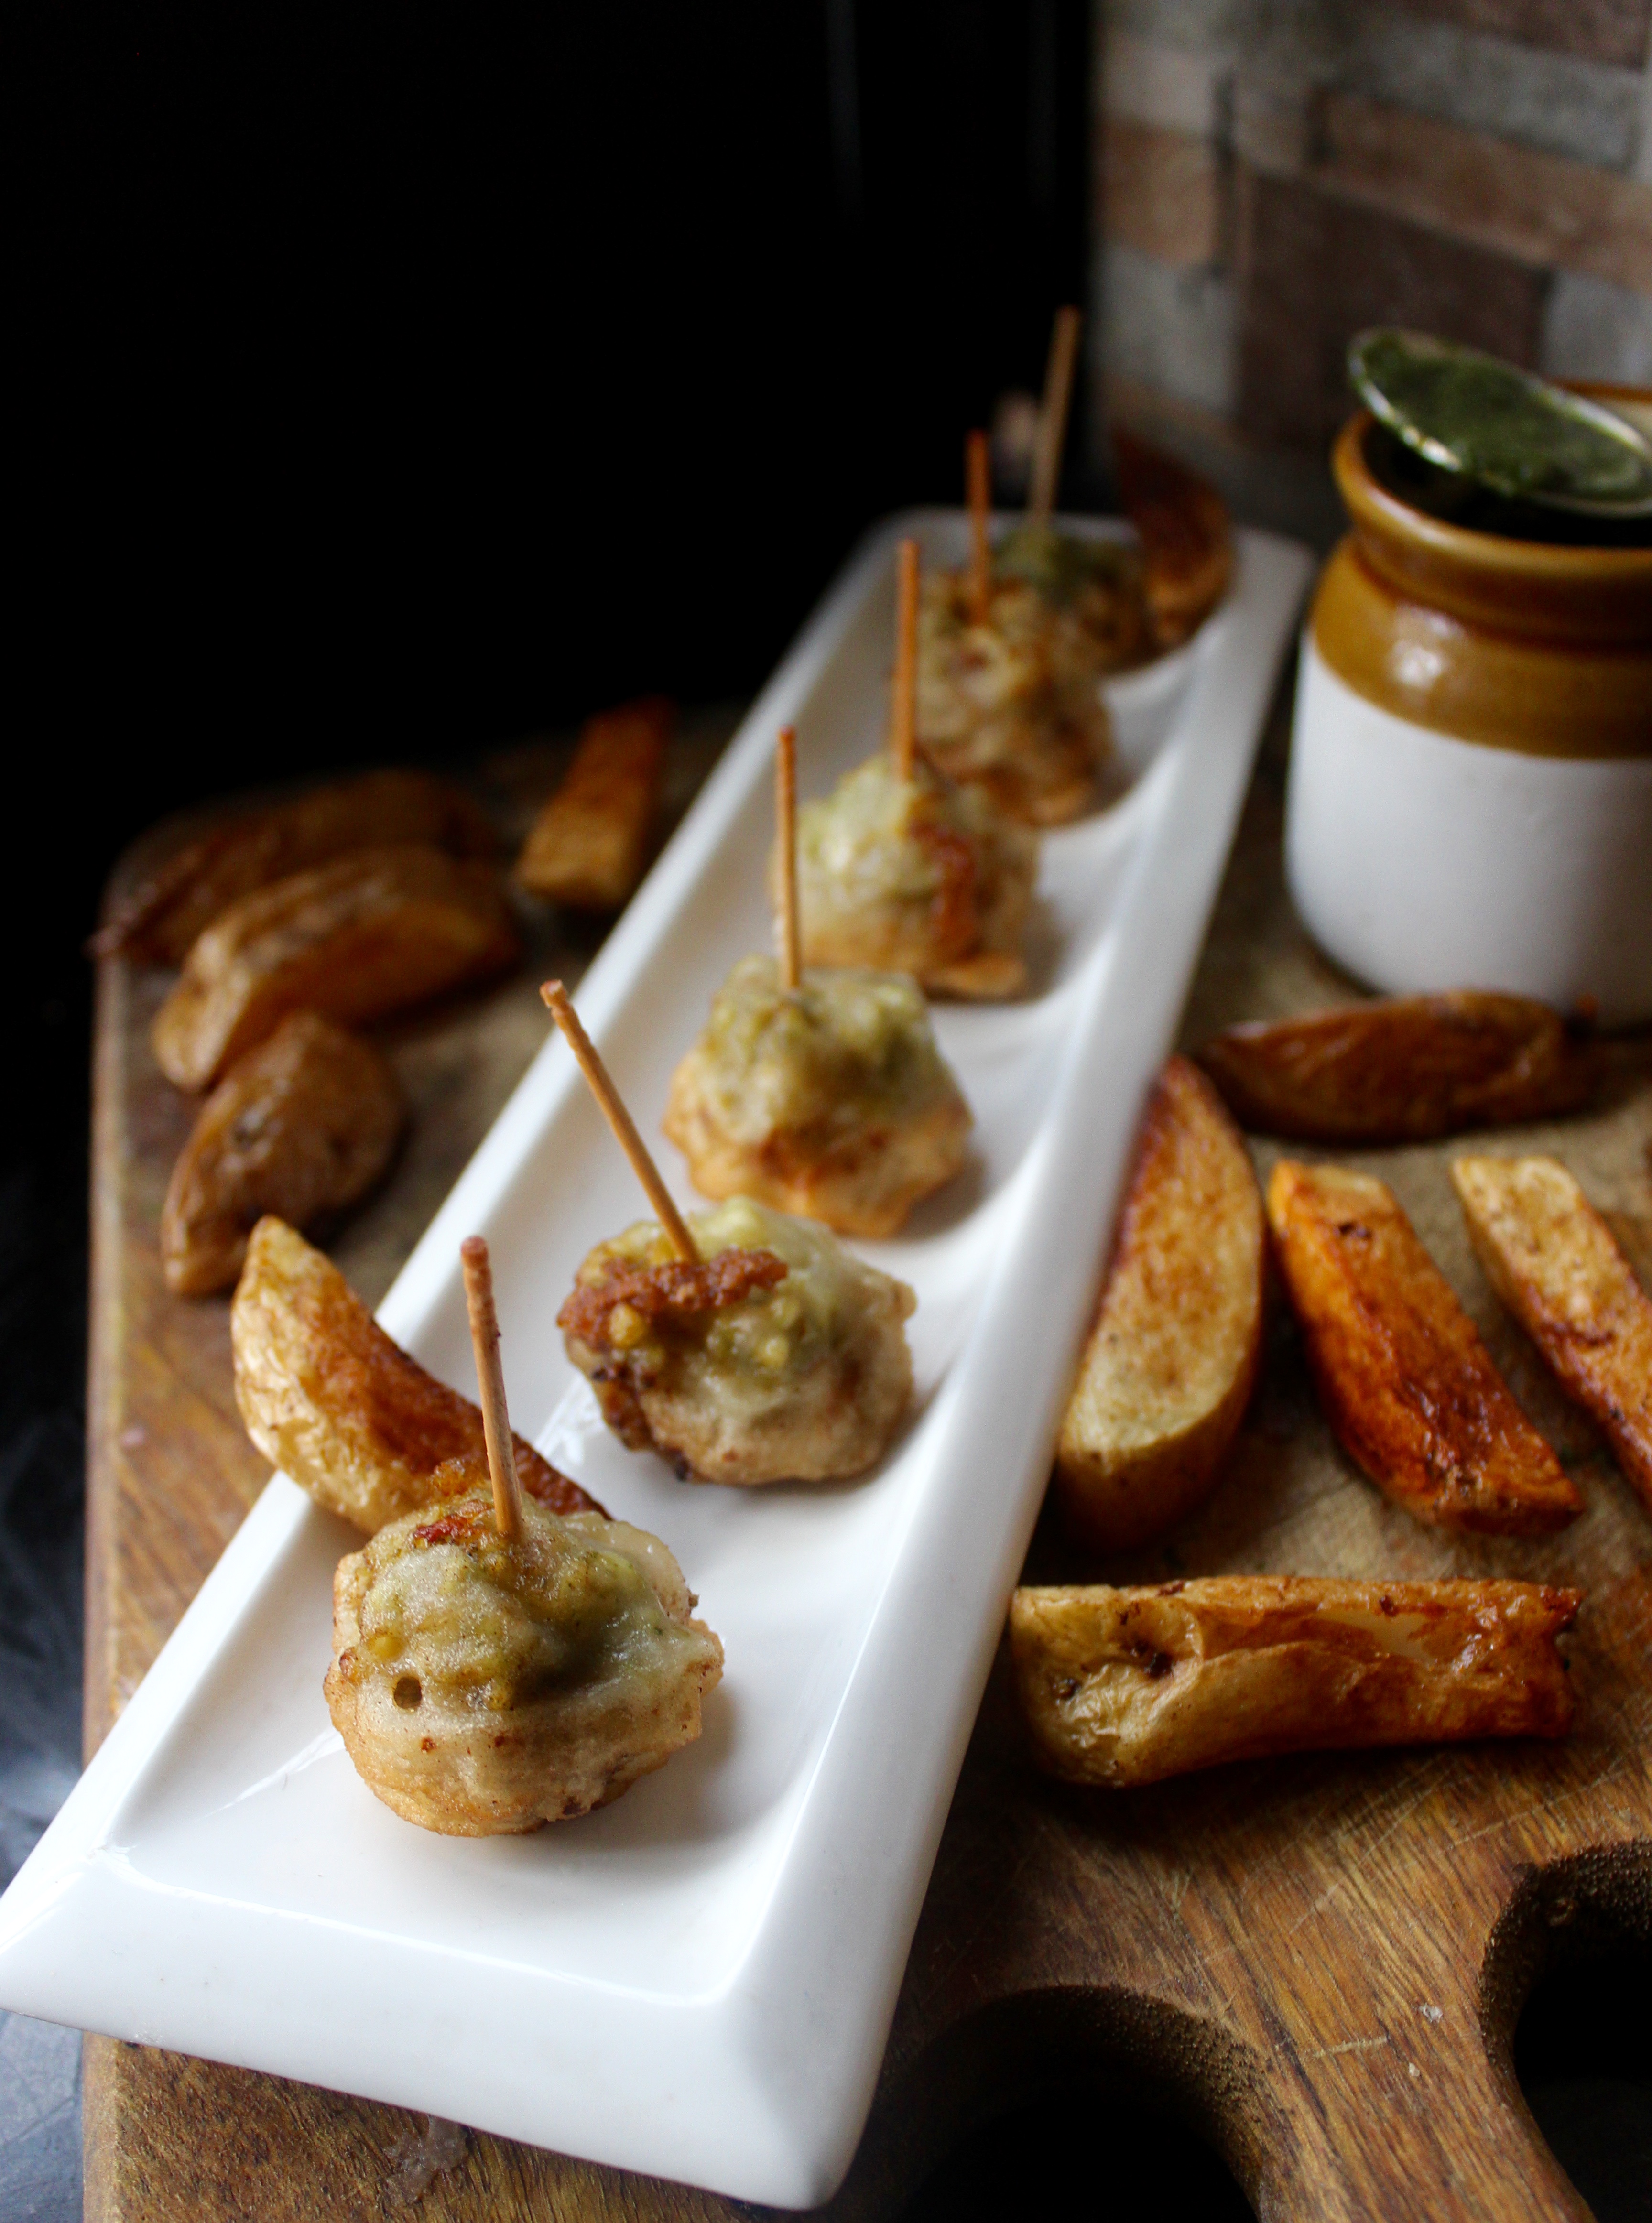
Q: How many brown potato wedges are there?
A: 11